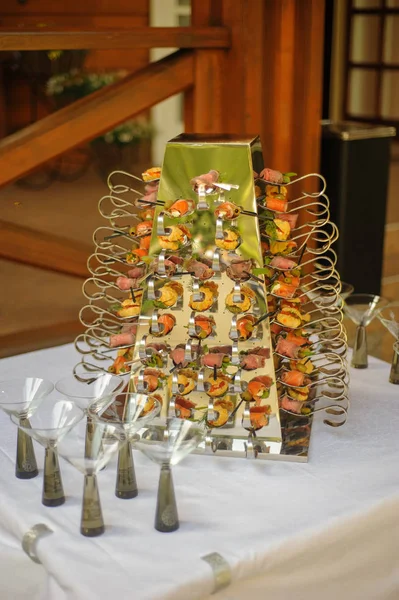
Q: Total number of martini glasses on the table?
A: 9